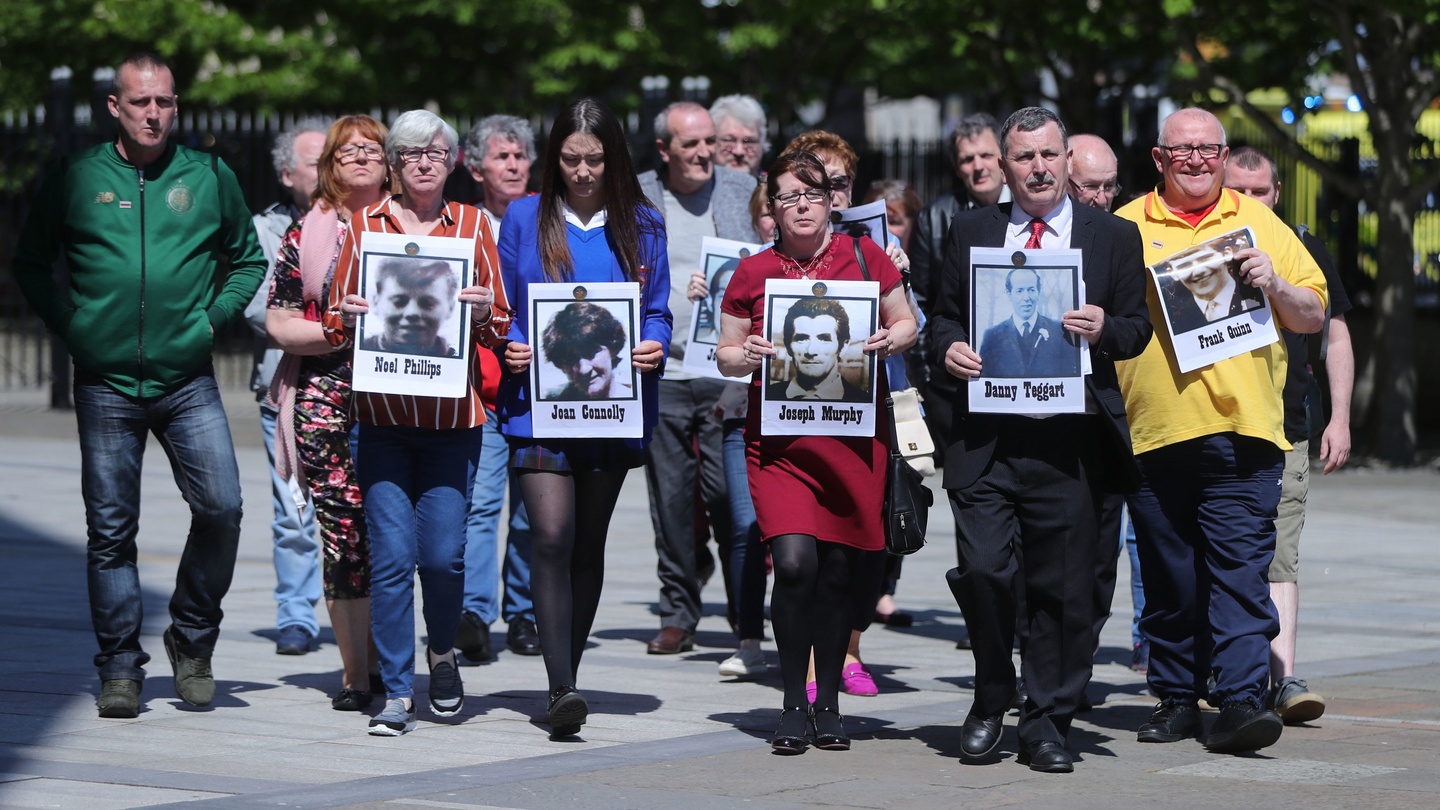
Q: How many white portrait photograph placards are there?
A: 7